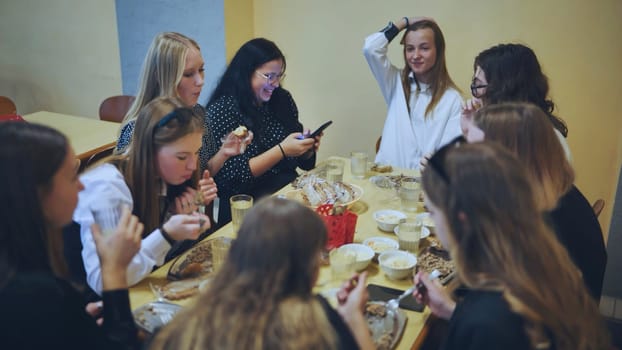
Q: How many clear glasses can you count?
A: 8